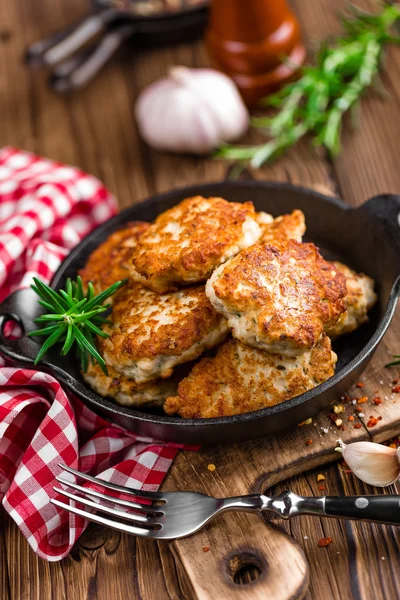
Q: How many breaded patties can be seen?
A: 8